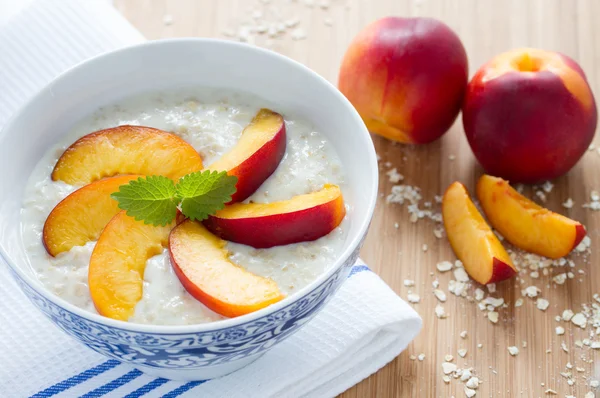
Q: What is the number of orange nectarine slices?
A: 8